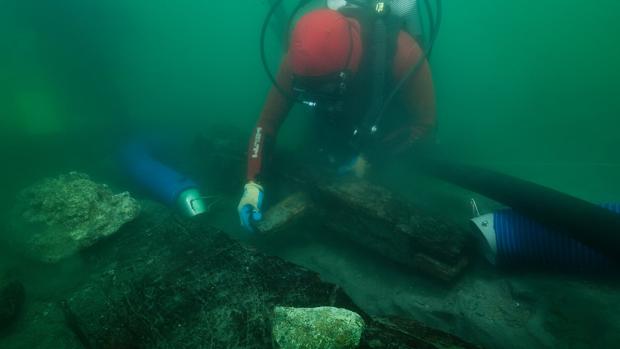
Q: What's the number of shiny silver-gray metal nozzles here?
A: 2